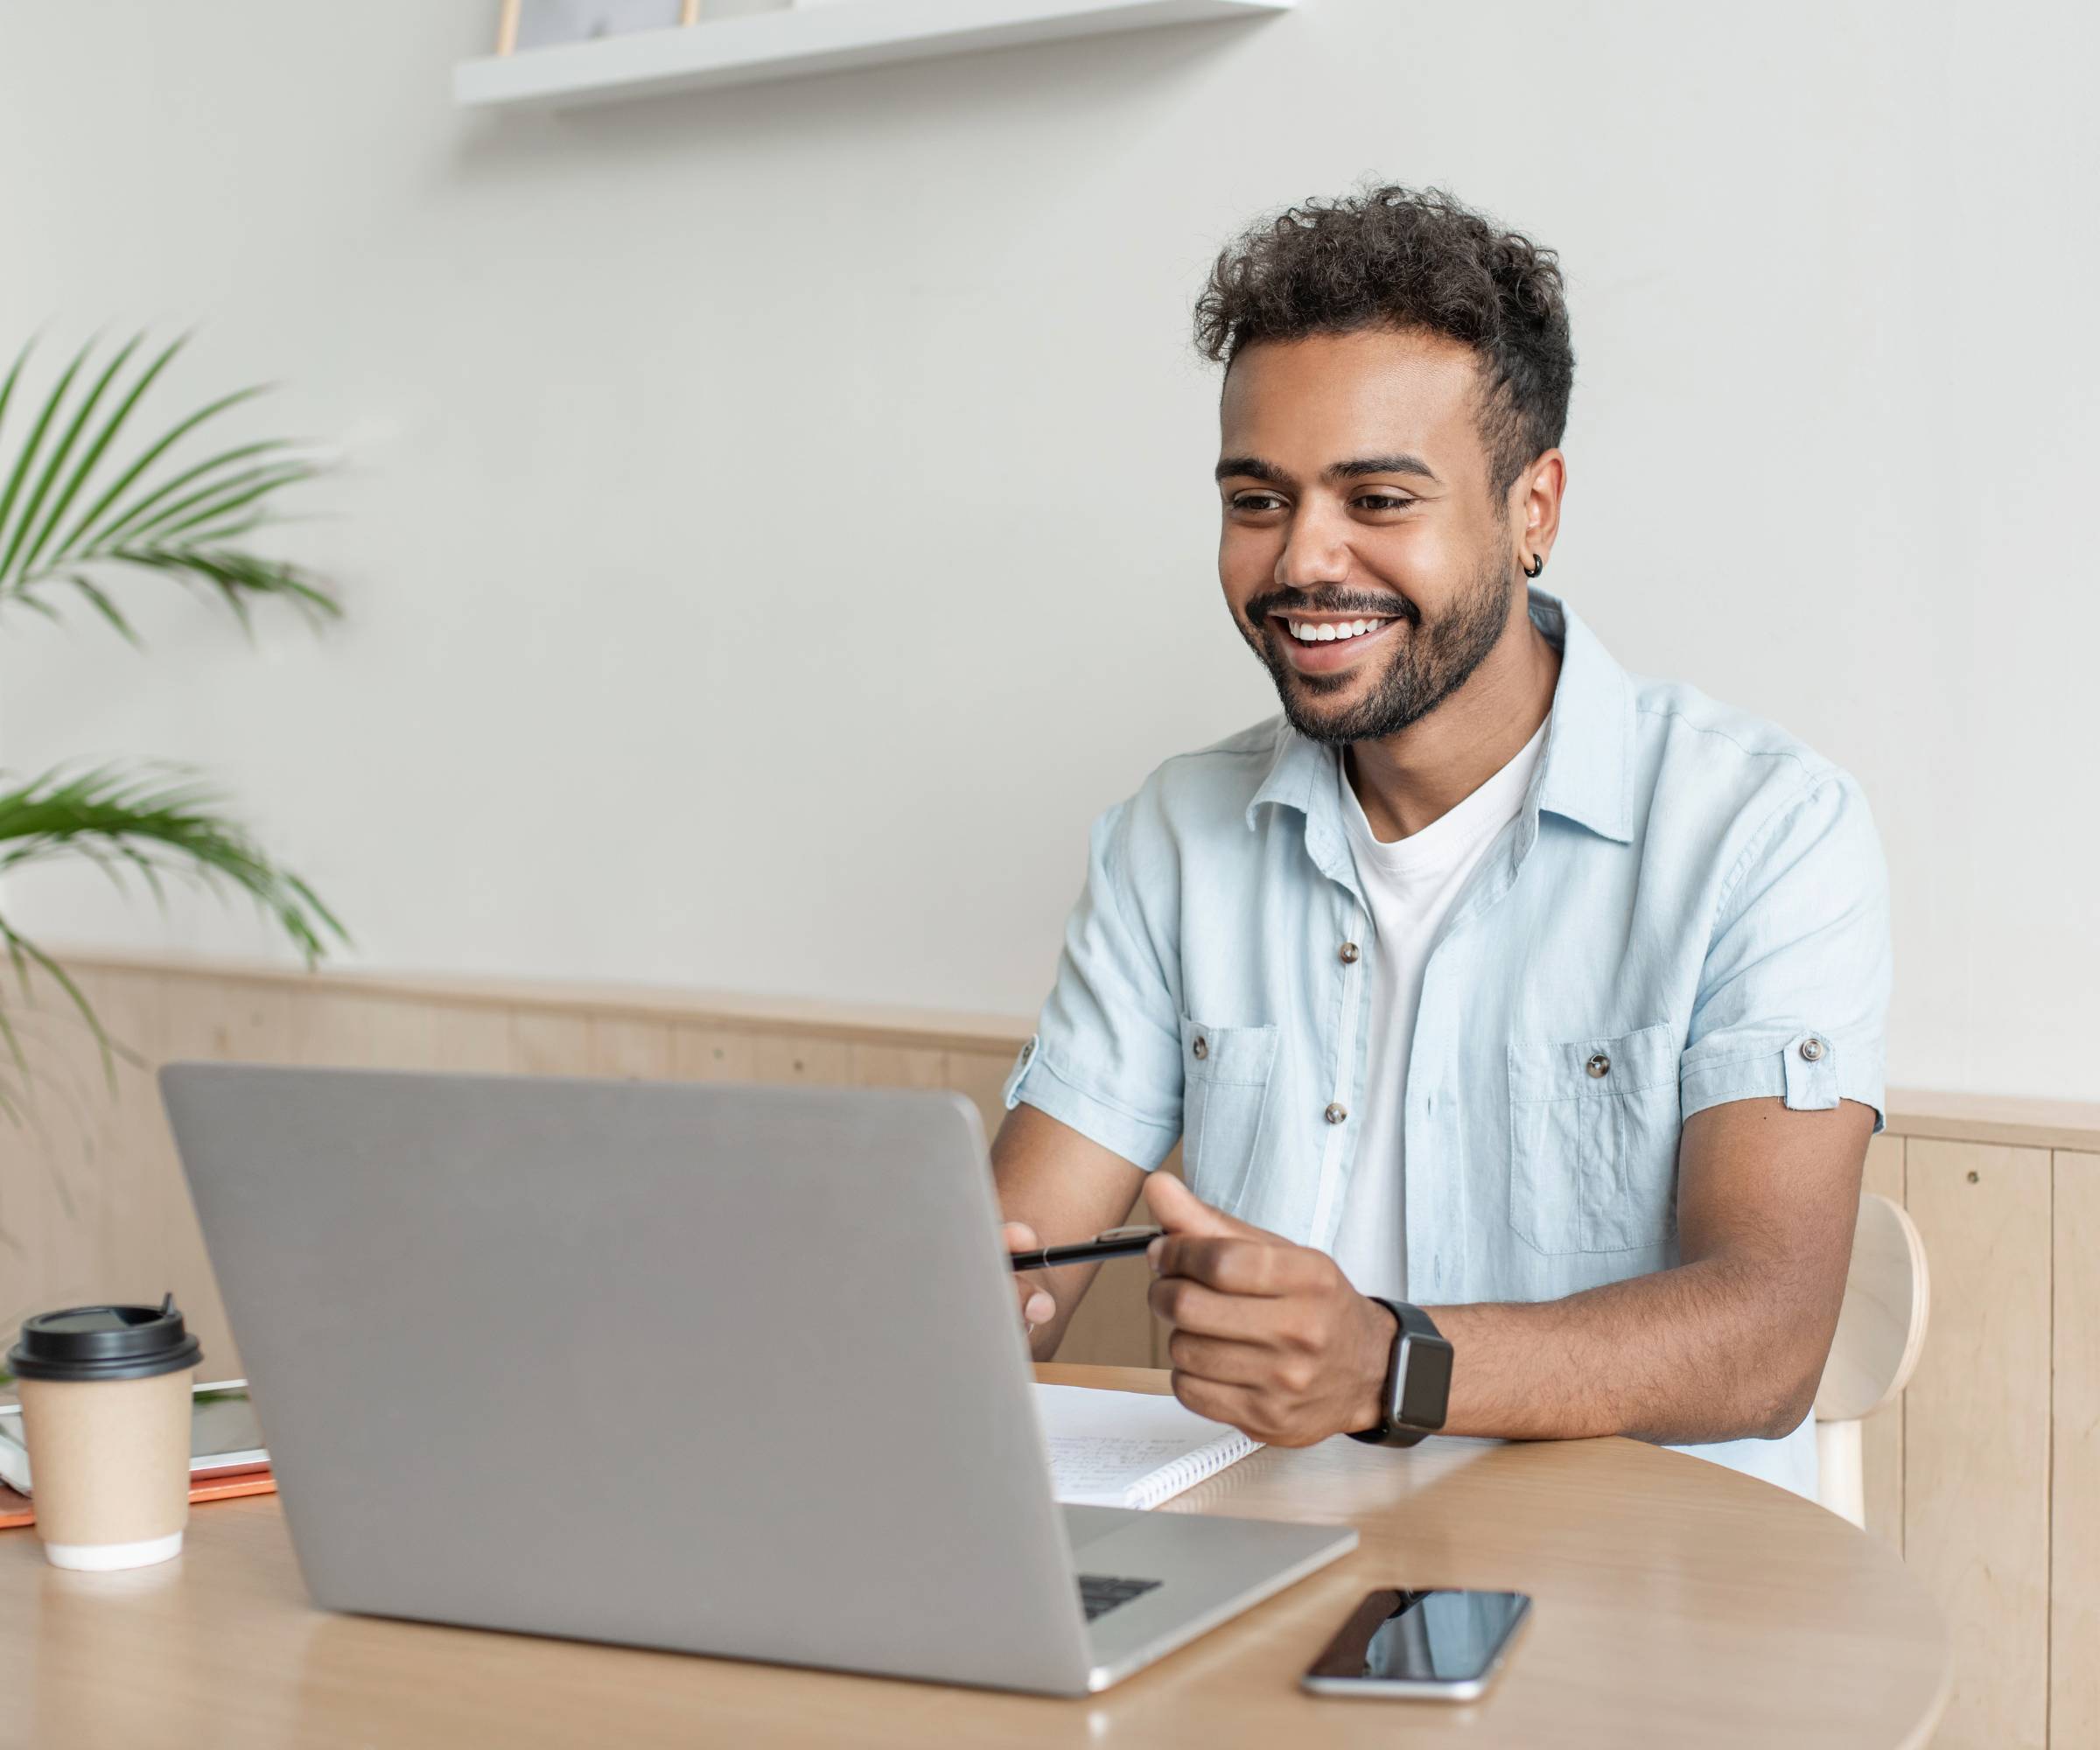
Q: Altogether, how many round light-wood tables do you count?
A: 1